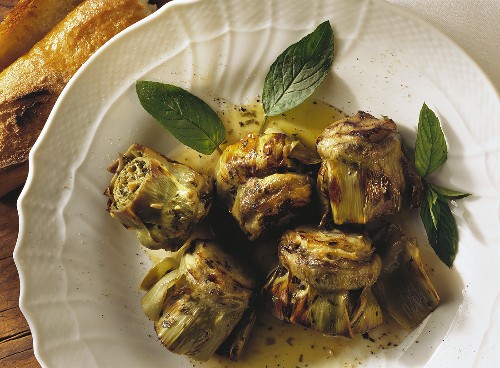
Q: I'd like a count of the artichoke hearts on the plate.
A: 5